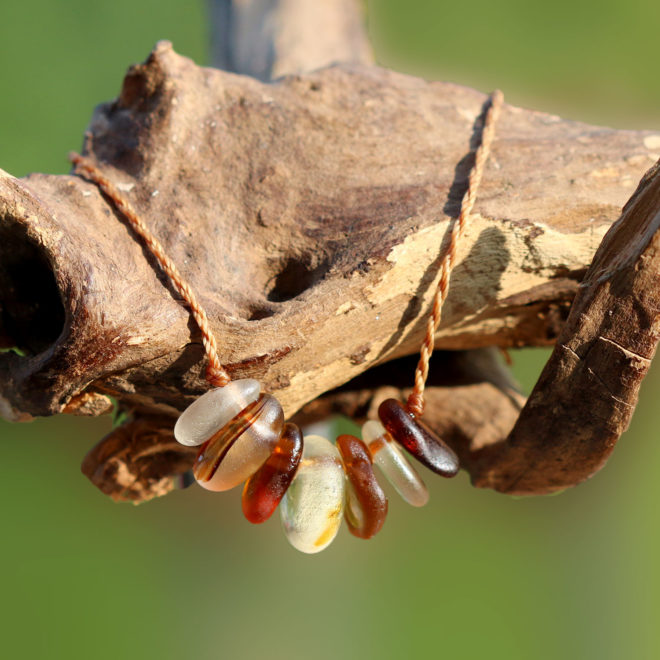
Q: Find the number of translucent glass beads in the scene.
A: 7